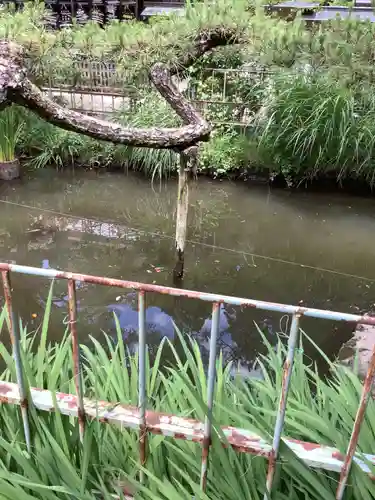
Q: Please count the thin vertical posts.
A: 6